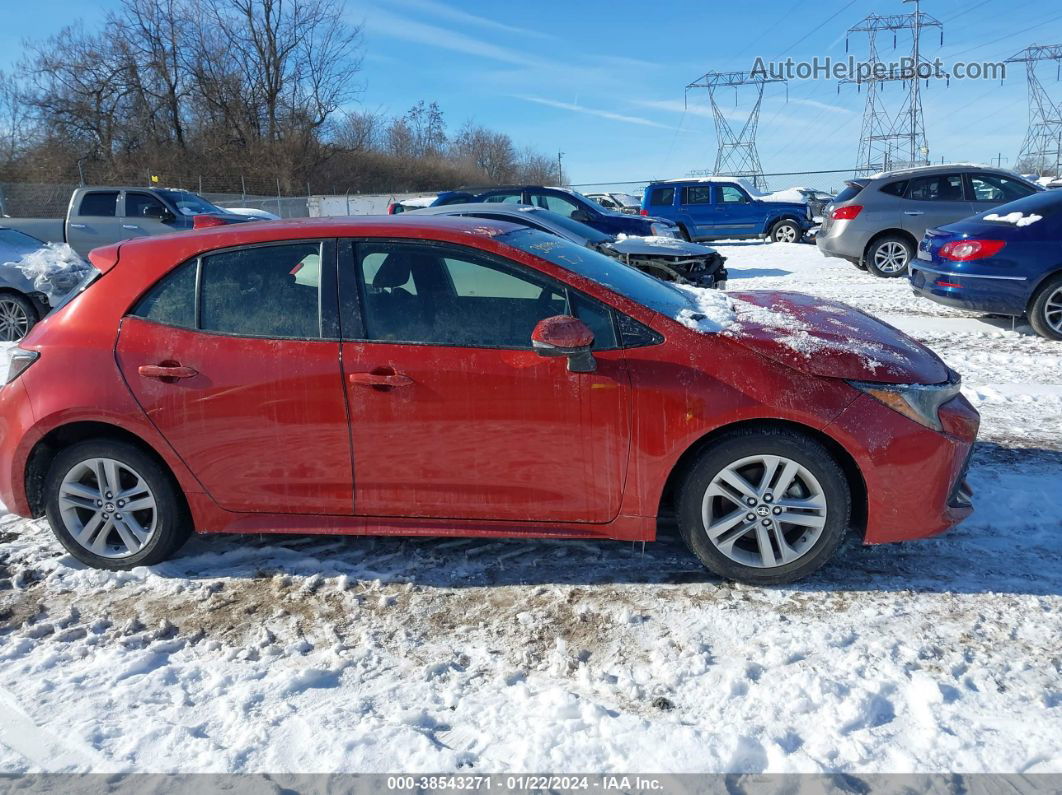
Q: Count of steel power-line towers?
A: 3